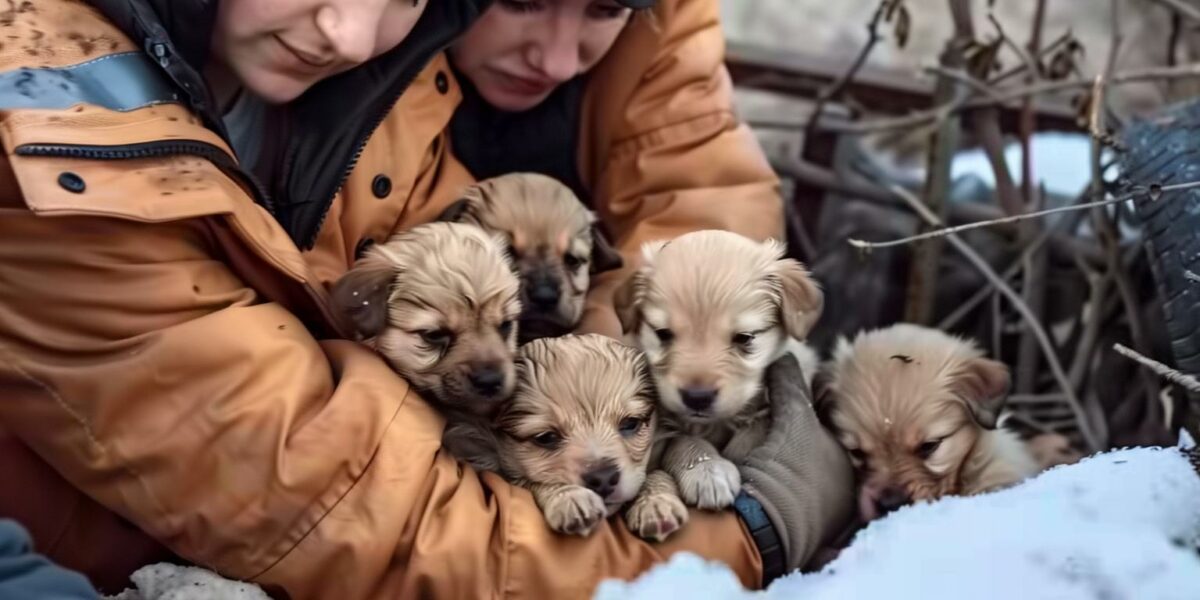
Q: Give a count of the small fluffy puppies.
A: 5